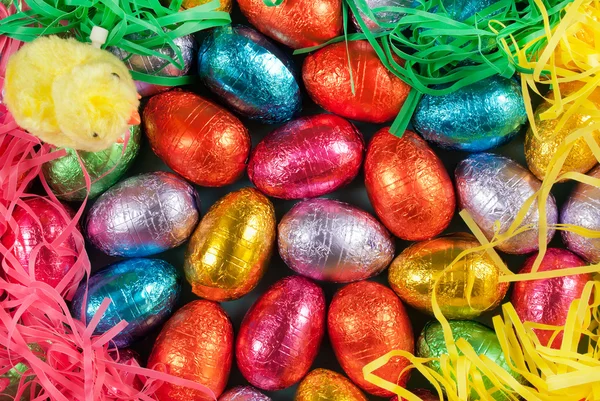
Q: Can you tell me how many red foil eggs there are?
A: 6